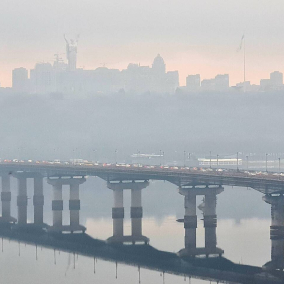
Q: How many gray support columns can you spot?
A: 10